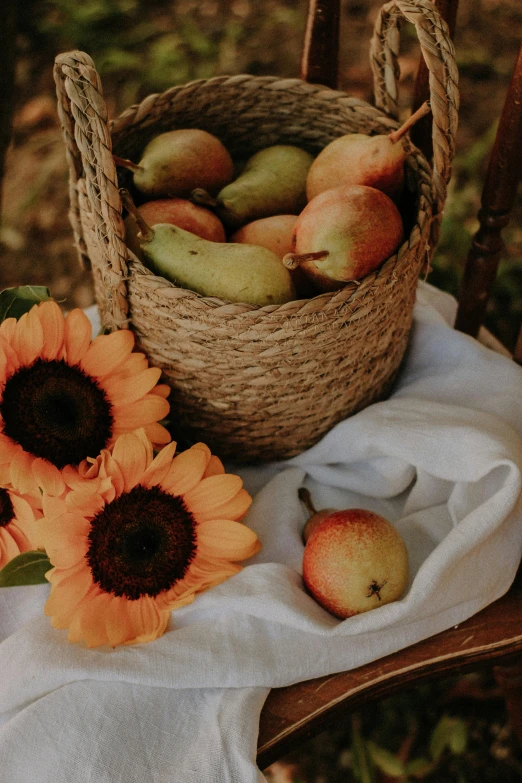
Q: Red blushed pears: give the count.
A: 6